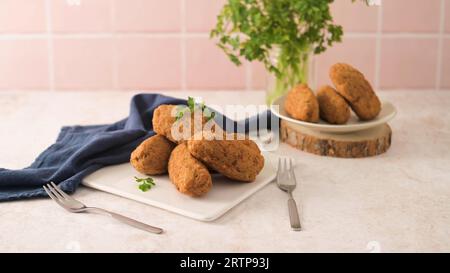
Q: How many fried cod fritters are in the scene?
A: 7